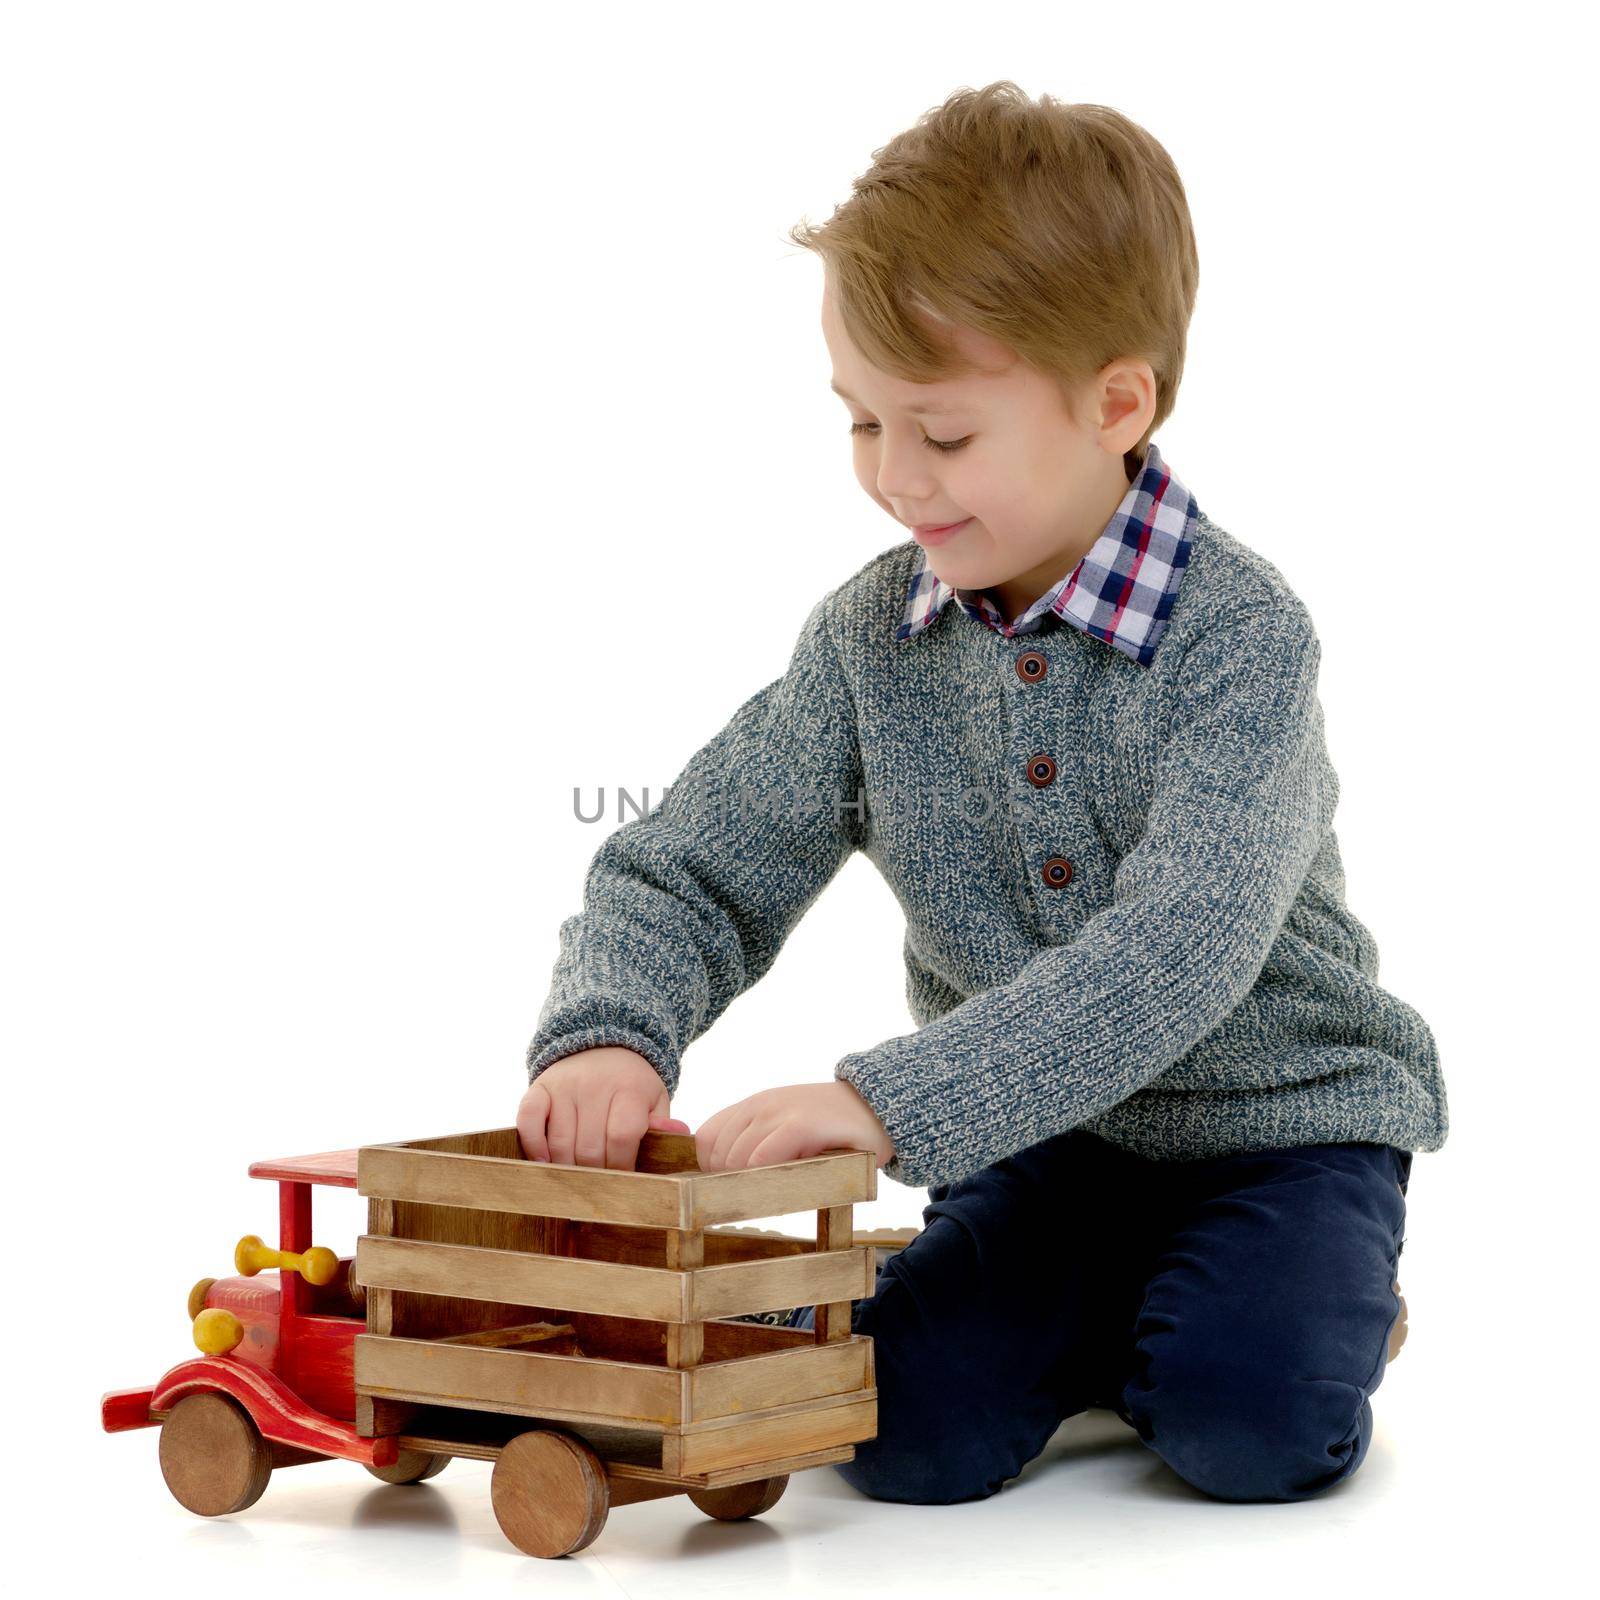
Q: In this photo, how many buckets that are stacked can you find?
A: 0